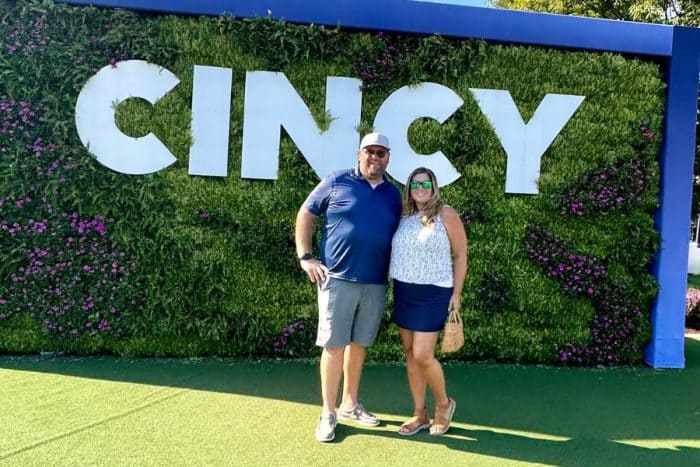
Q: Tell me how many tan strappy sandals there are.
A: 2